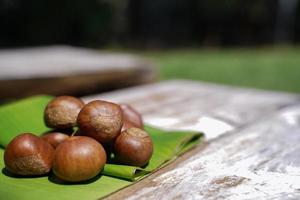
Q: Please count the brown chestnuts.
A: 7